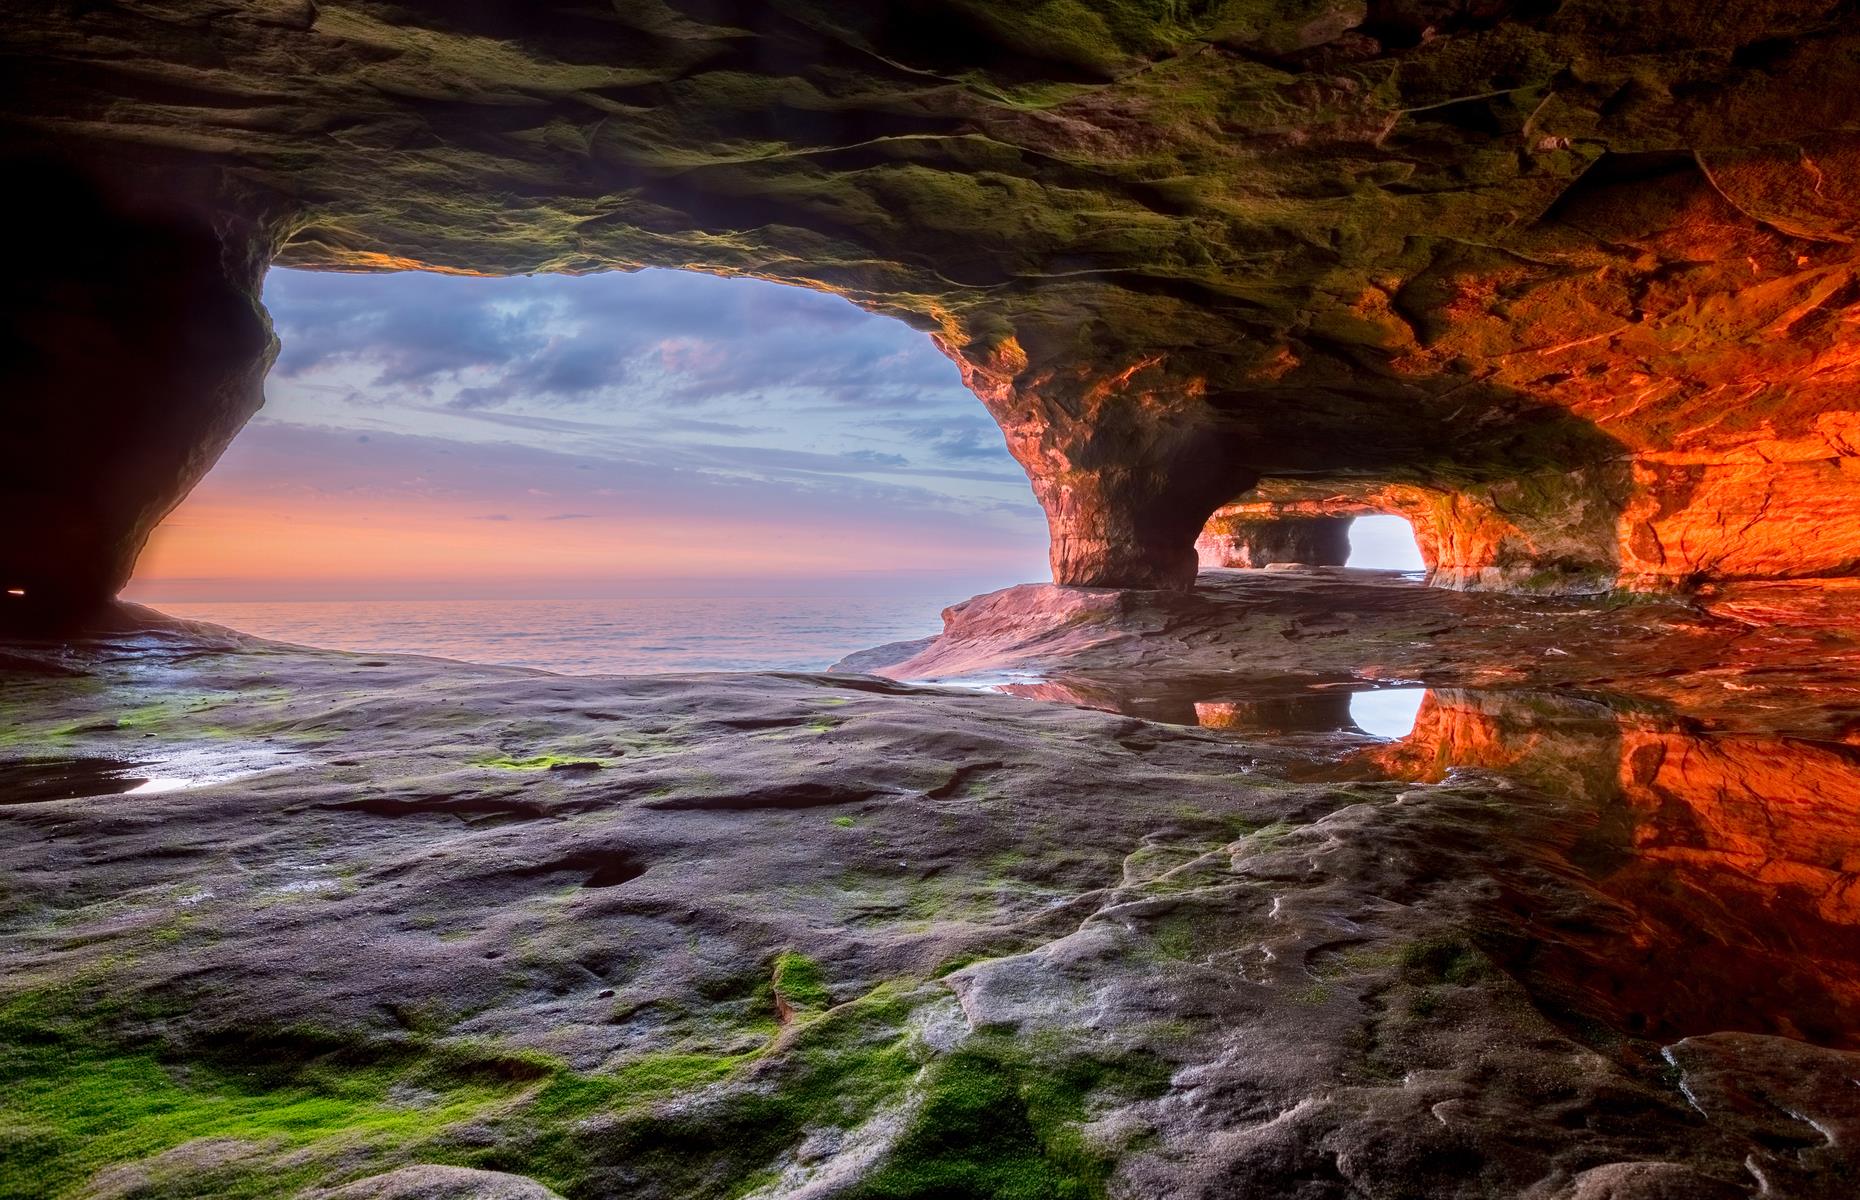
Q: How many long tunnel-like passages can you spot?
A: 1